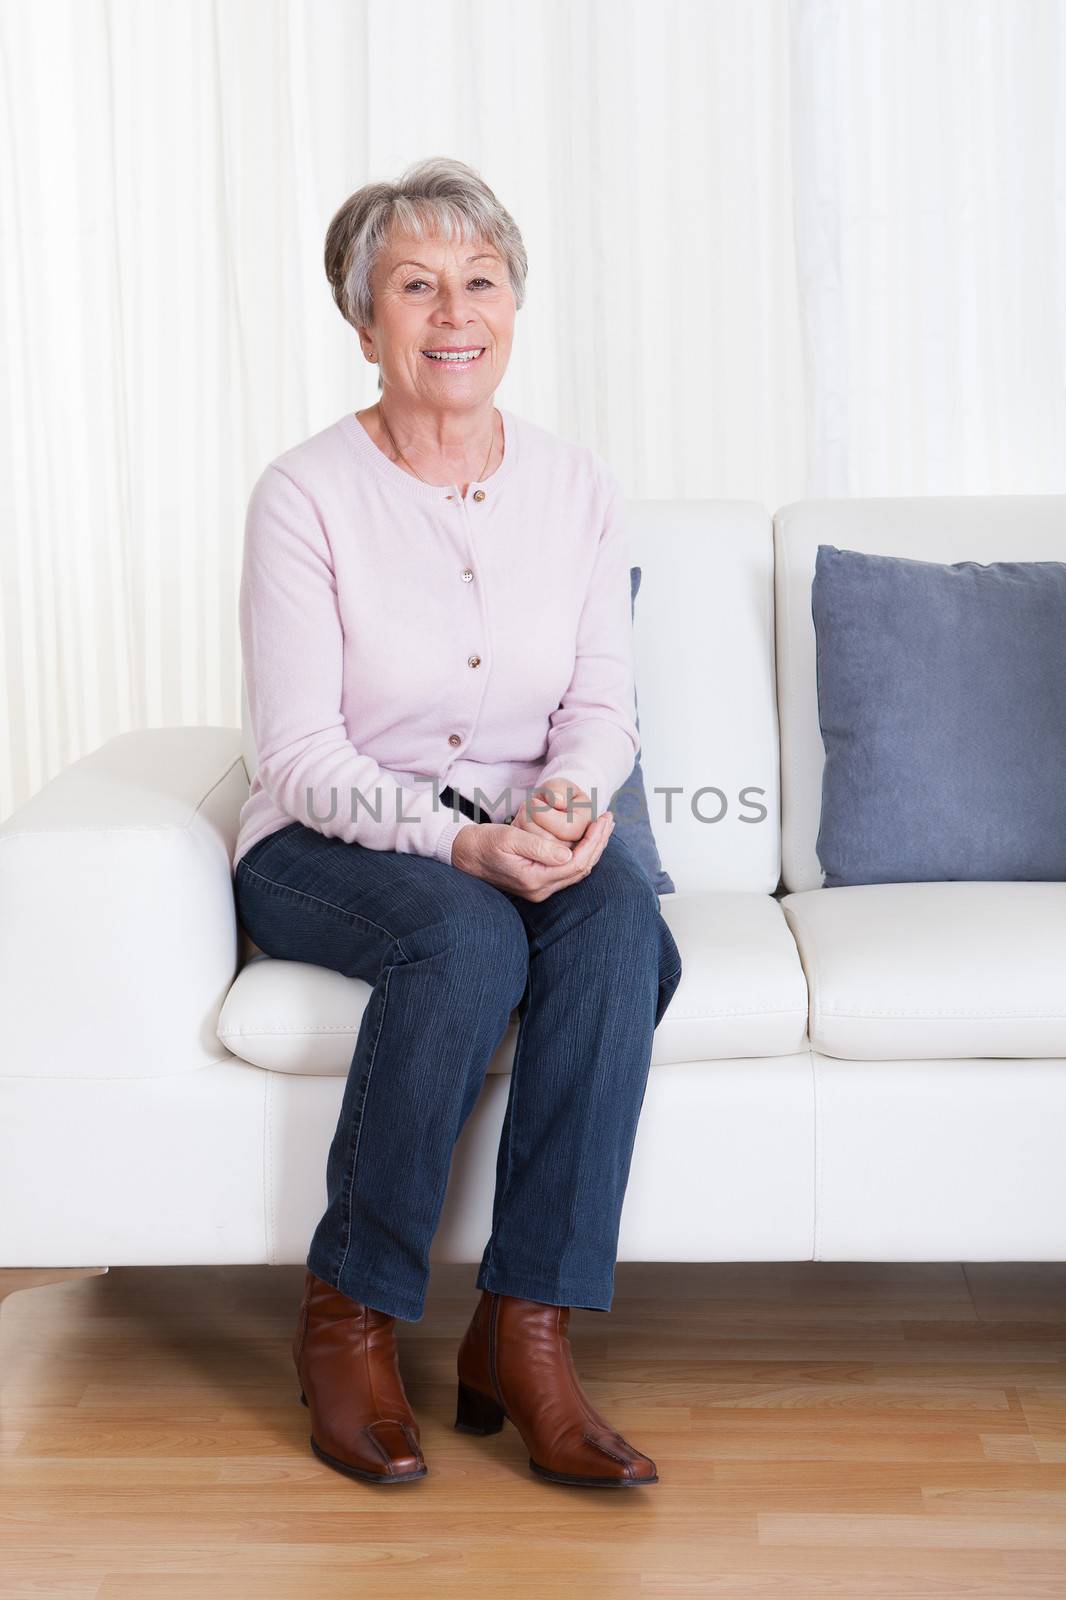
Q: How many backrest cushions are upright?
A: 2